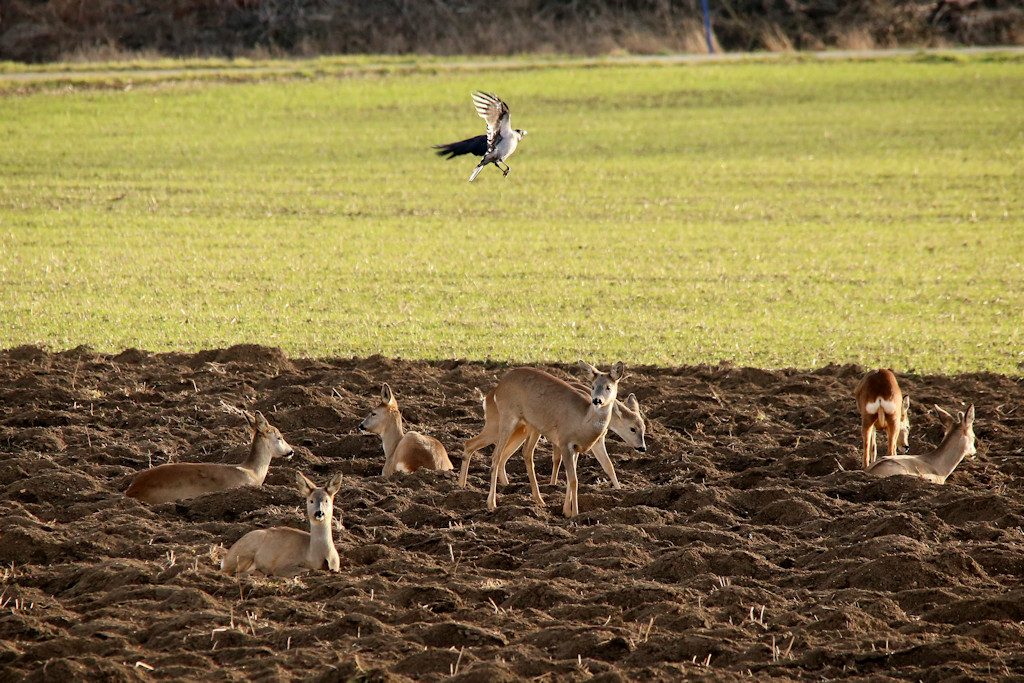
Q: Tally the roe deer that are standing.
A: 3